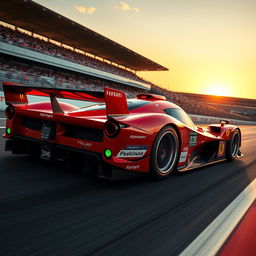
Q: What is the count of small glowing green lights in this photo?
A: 2